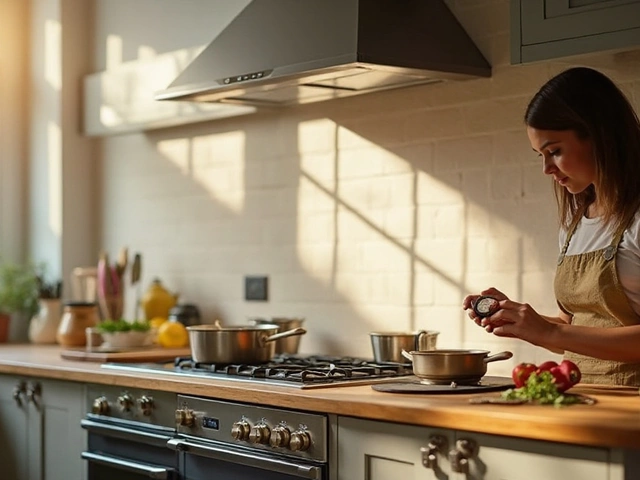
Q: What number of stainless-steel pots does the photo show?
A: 4